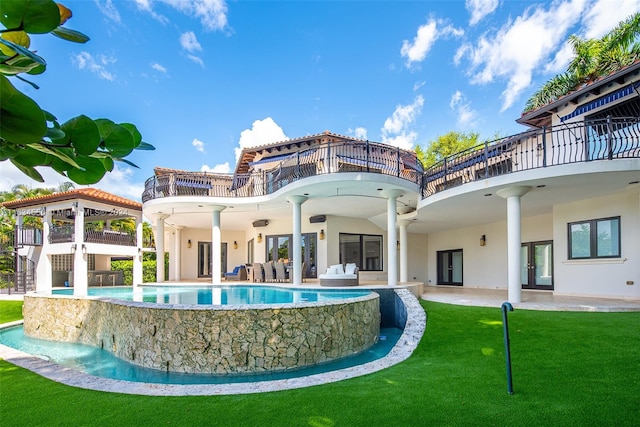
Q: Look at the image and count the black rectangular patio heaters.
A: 2